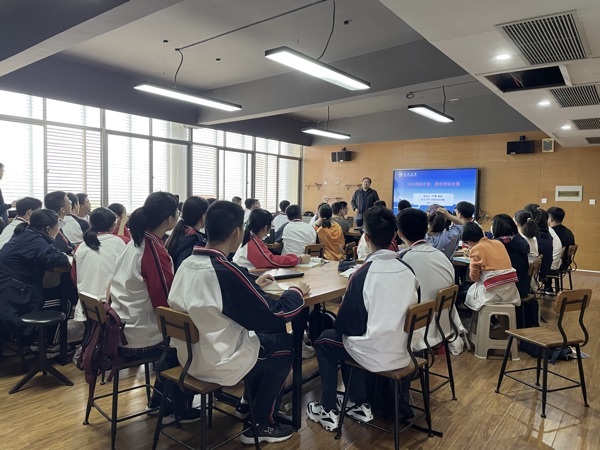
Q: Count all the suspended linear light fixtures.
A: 4